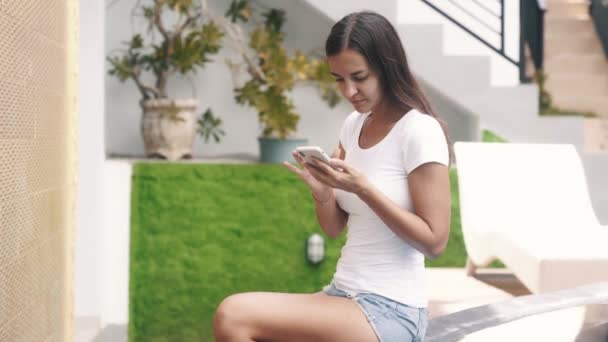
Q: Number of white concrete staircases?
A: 1